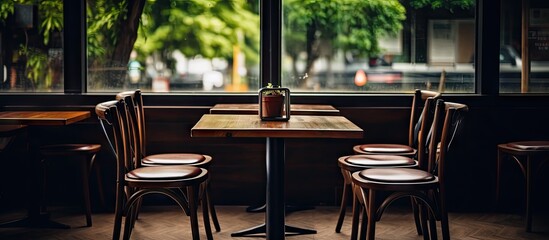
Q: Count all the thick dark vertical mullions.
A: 3